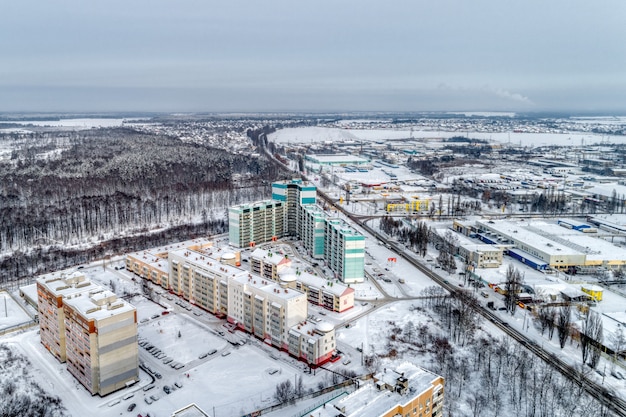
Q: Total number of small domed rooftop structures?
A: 3